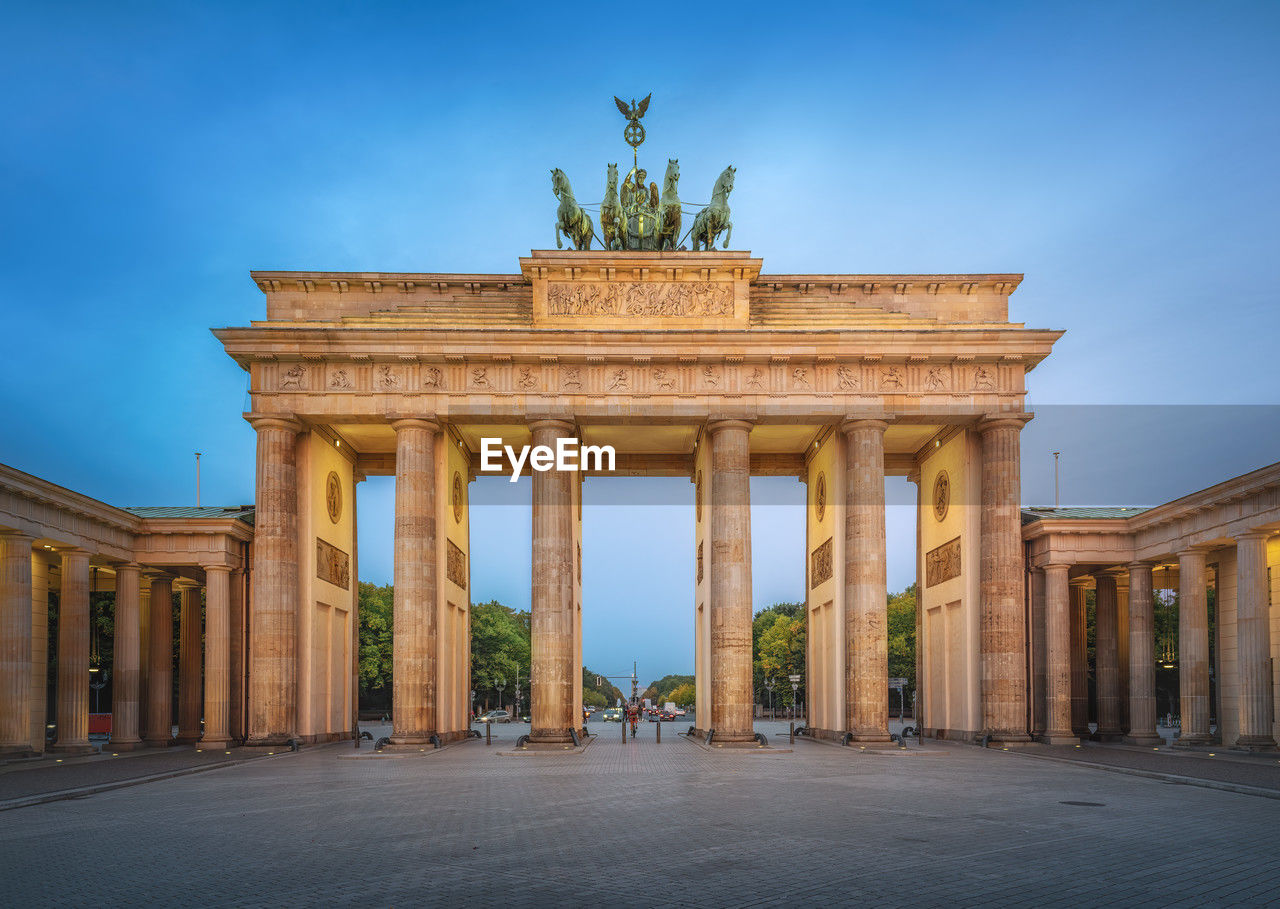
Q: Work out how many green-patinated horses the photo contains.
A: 4